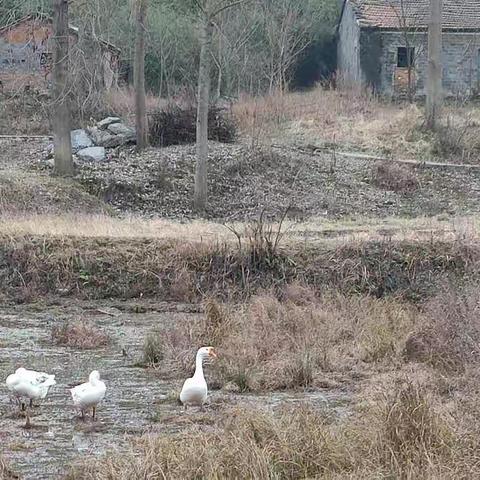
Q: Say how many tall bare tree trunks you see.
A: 4